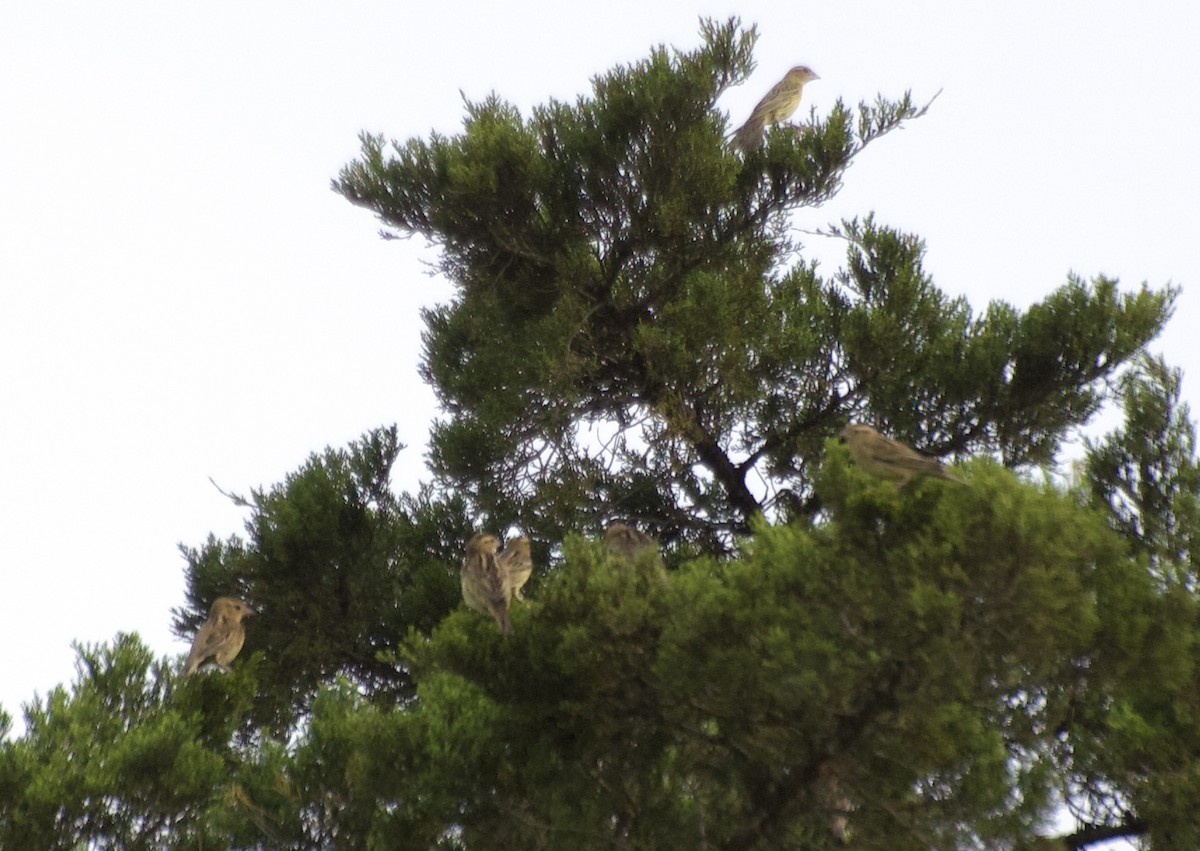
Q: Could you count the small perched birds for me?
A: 6